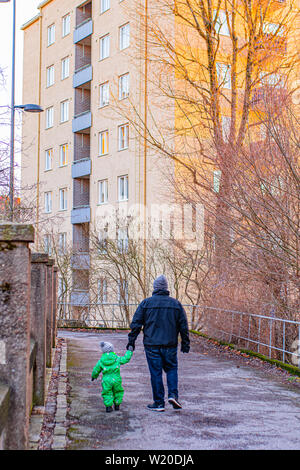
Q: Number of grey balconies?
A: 7